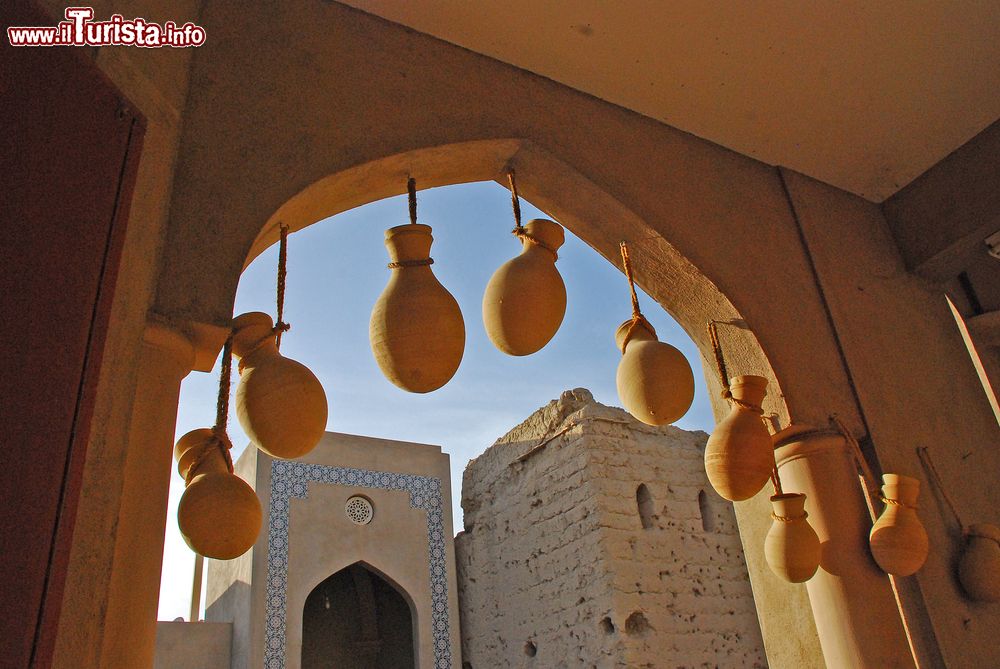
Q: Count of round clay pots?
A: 9